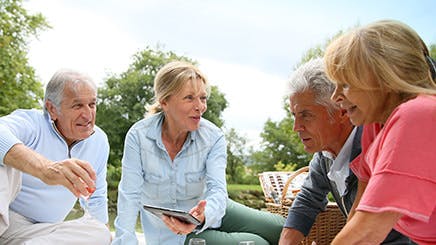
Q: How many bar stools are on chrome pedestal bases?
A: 0